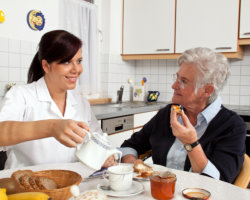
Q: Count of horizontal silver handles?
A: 3